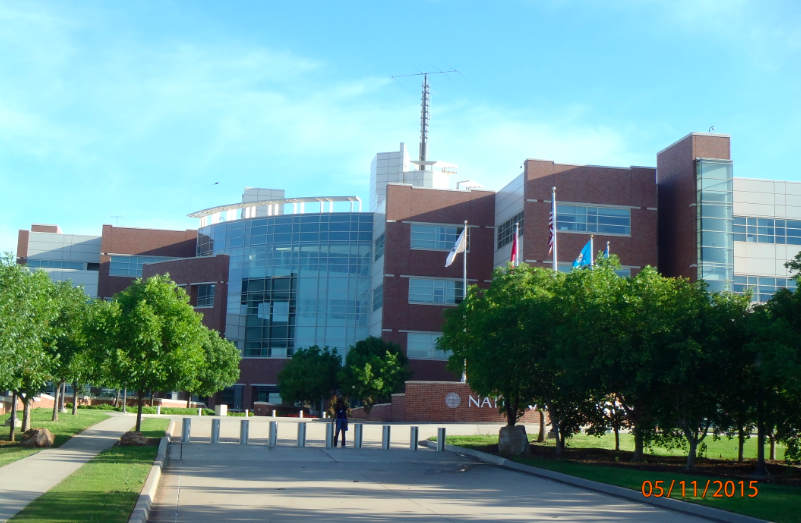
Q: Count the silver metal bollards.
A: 10